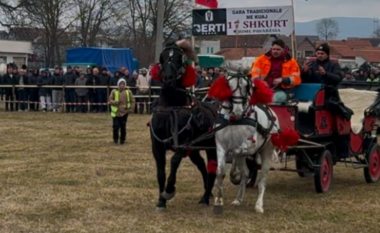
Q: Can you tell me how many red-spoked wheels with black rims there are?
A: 2